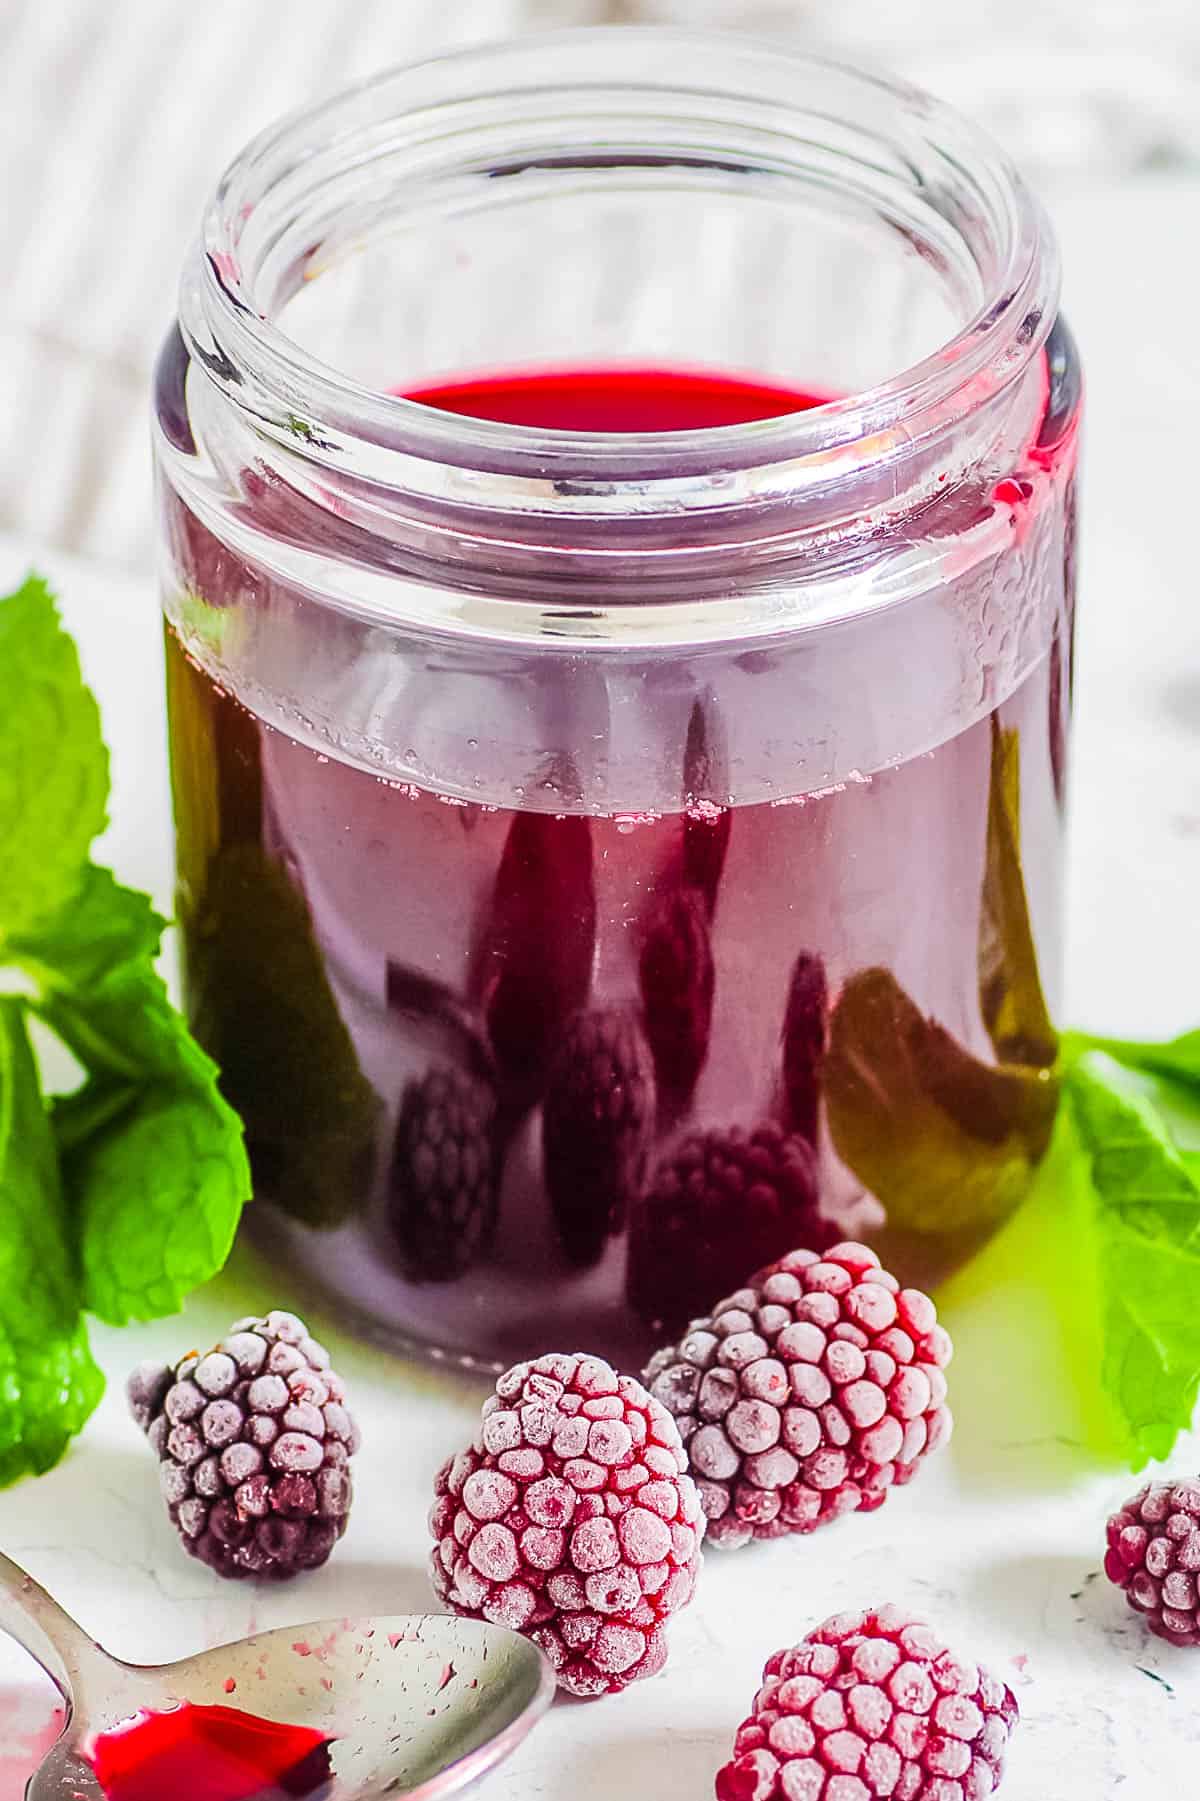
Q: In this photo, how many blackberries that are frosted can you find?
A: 5